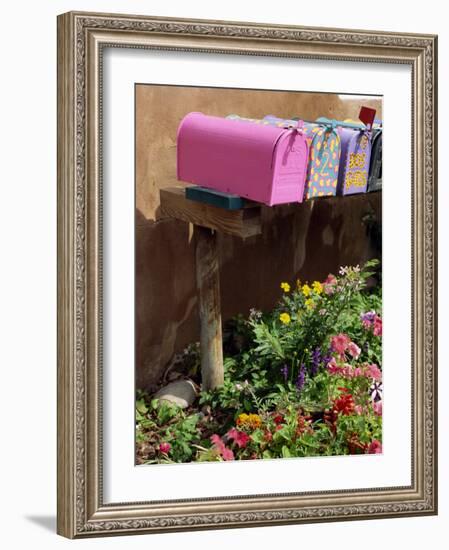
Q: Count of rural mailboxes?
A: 4